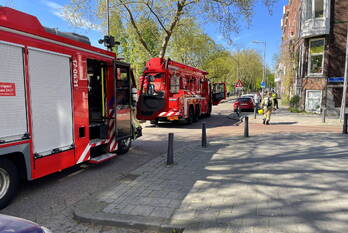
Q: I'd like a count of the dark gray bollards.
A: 4